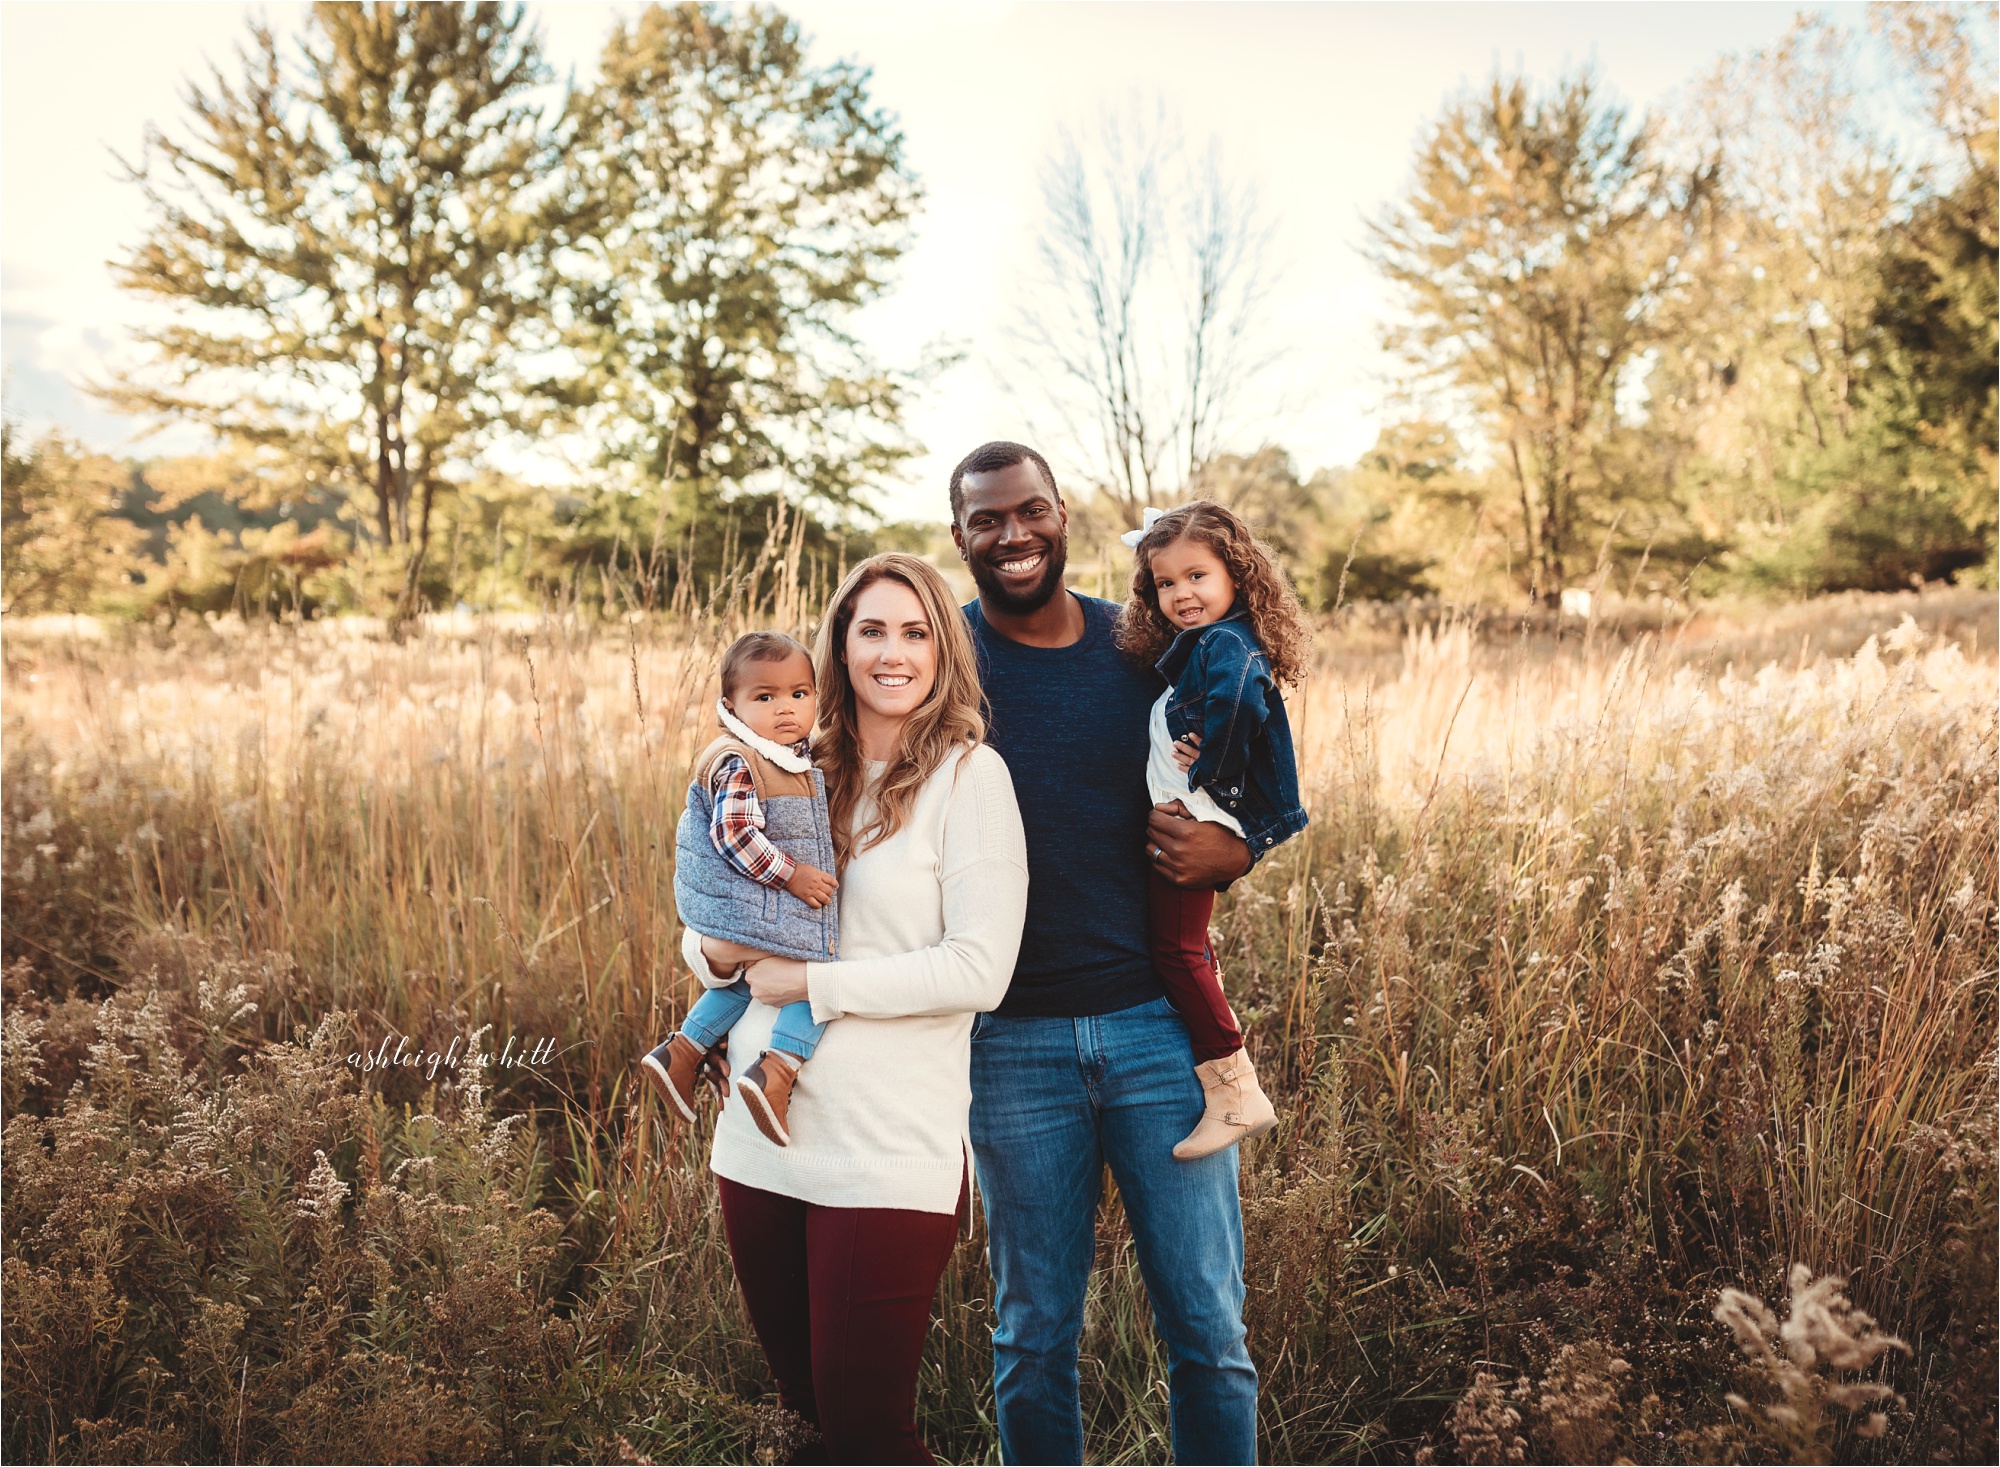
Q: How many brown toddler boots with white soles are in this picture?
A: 2